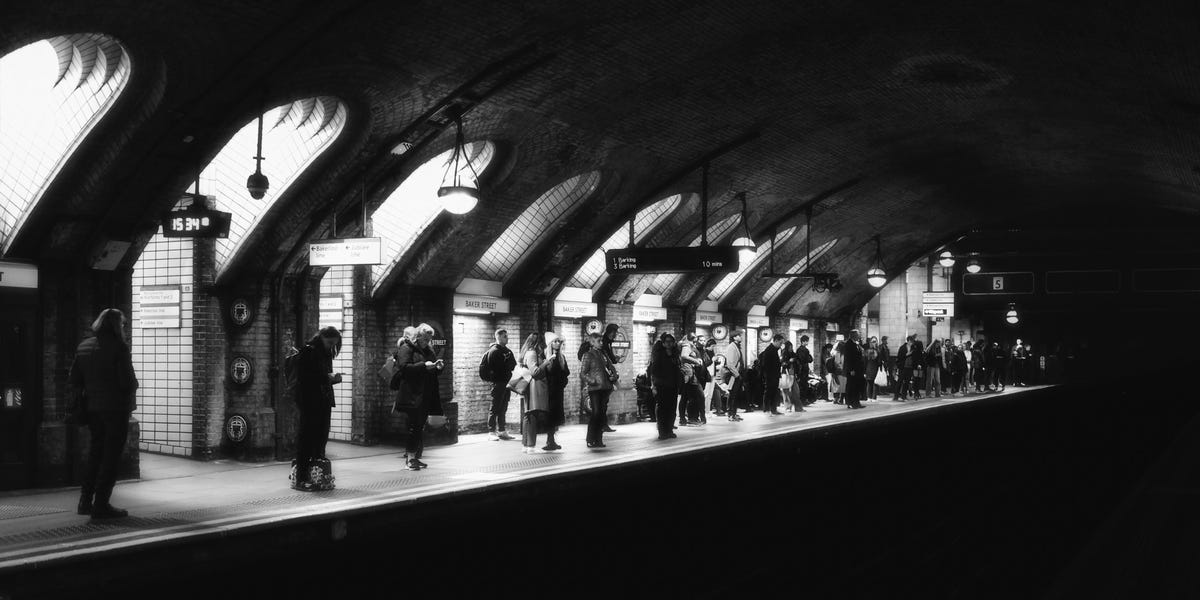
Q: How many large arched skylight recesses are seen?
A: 8